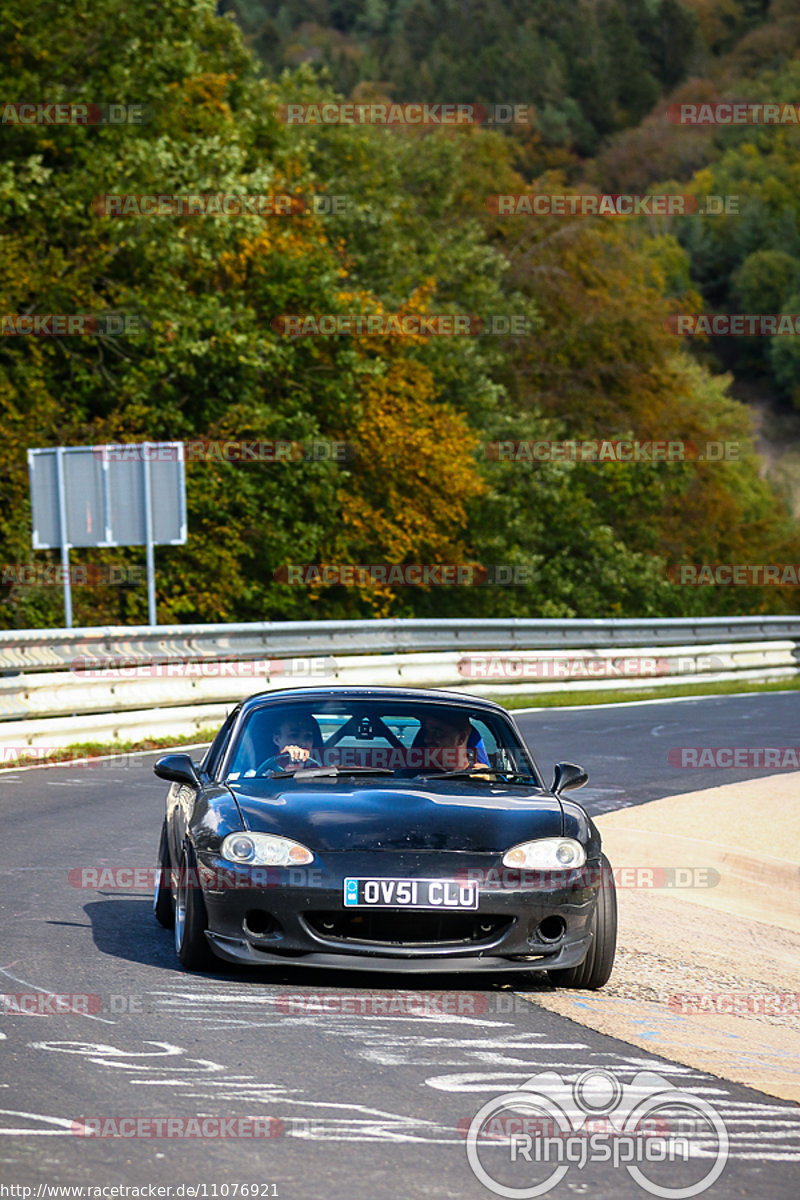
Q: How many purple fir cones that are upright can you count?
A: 0